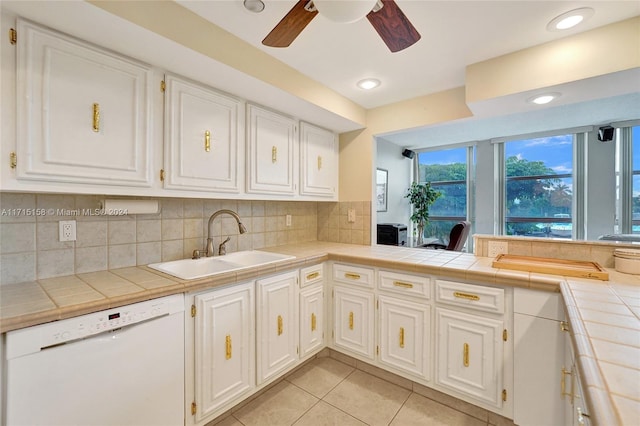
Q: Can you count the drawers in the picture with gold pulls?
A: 4